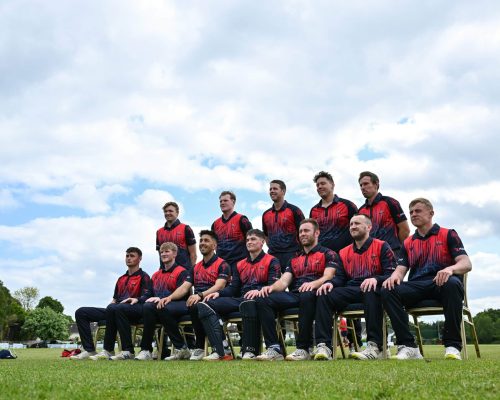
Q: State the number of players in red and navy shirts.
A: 12